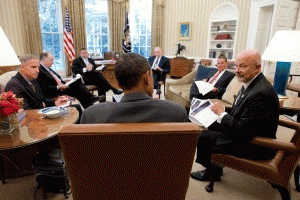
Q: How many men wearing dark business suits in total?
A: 7